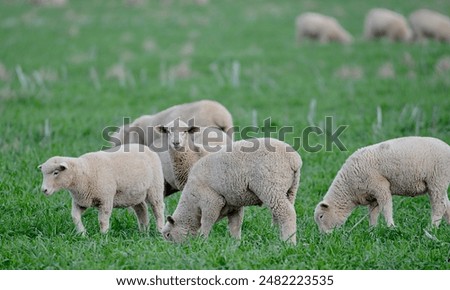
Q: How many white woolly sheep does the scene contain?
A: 8